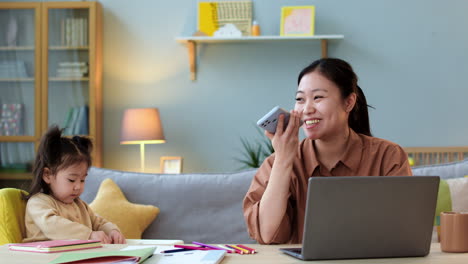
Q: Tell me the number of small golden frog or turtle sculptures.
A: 0